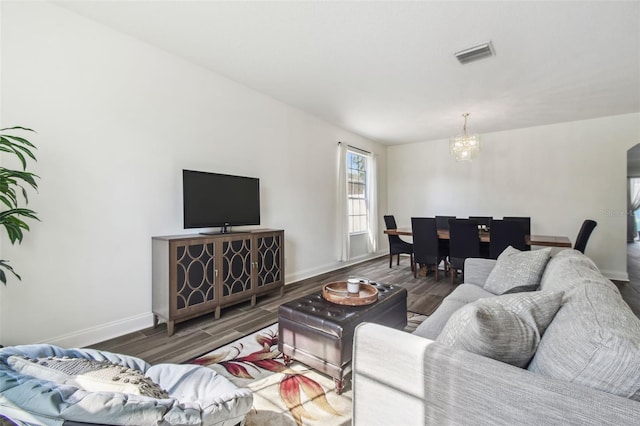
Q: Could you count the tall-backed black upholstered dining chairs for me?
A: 8